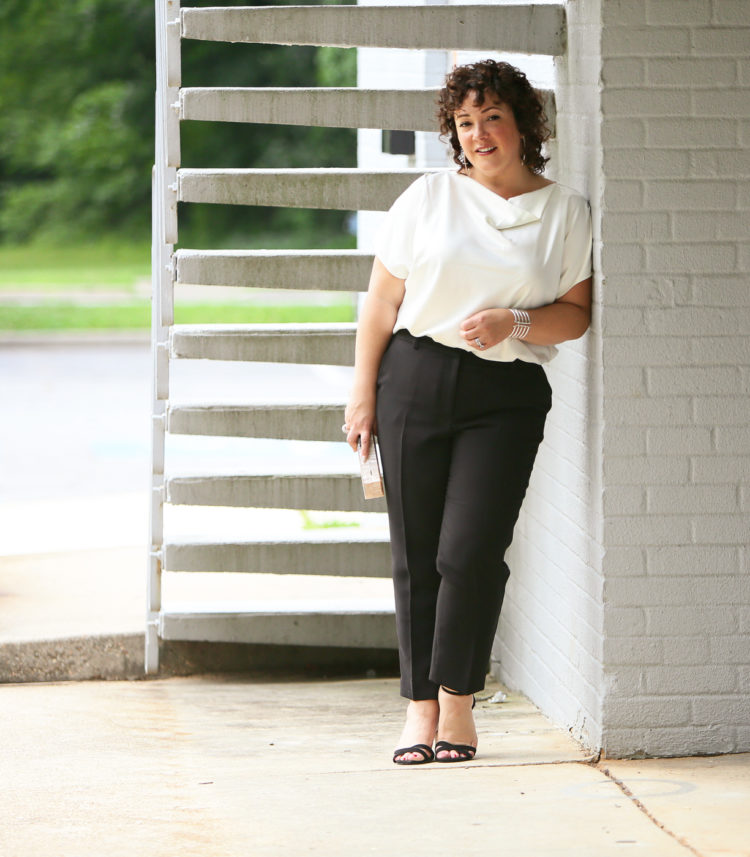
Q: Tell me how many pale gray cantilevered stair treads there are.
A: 9